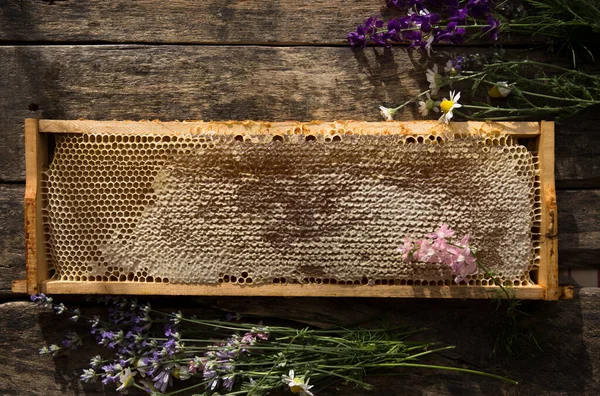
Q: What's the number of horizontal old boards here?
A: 4